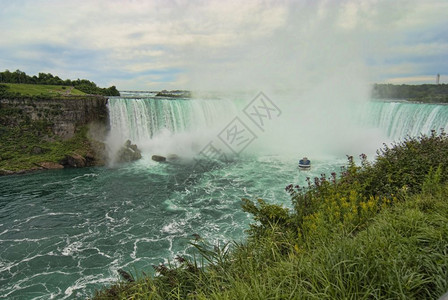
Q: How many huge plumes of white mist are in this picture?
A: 1